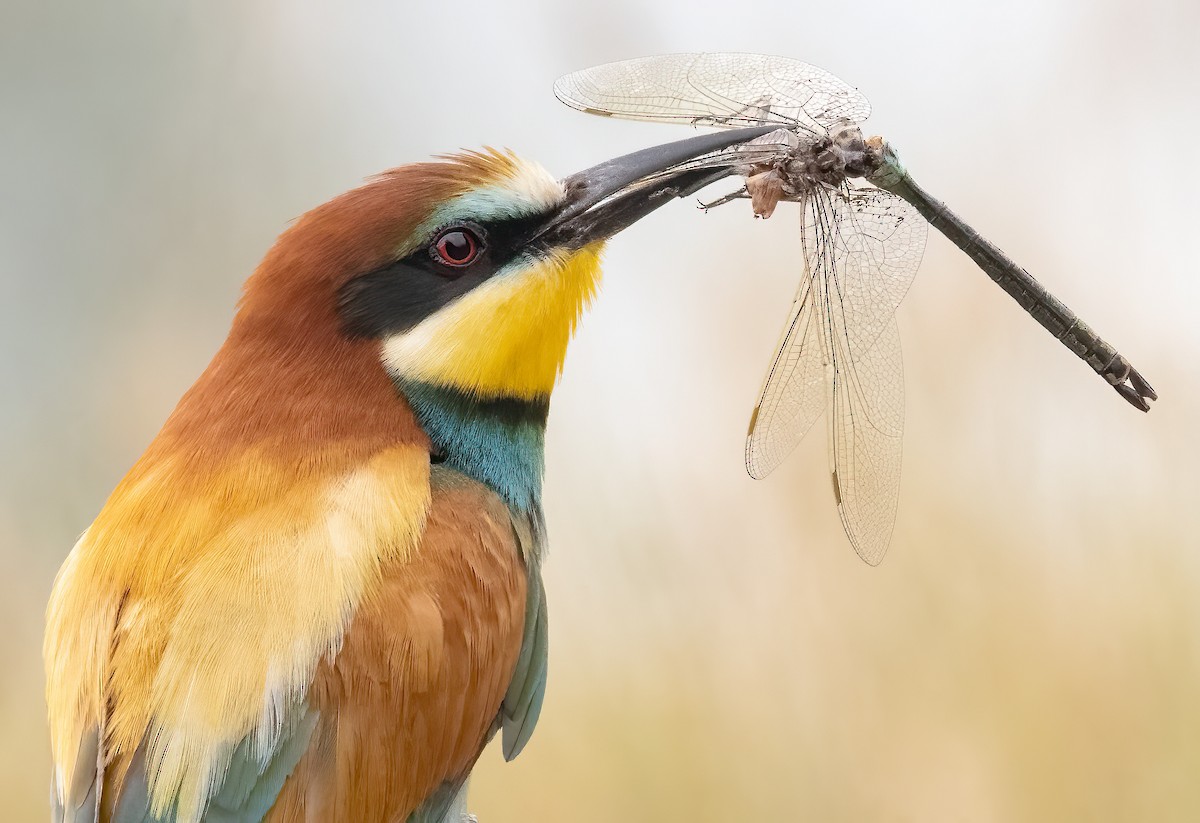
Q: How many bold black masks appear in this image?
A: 1